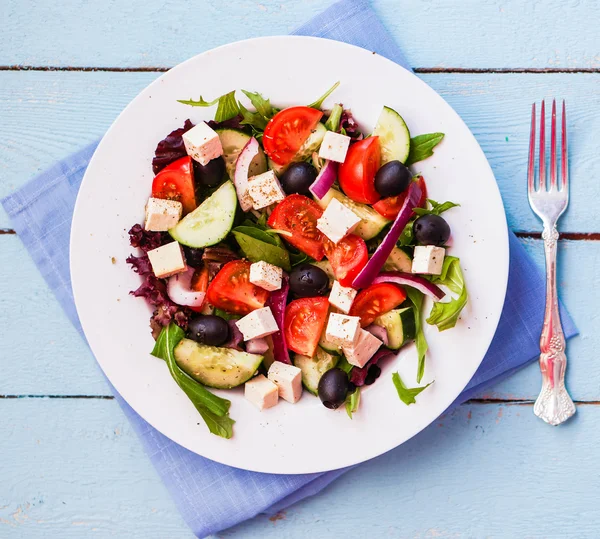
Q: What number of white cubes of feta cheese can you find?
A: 14